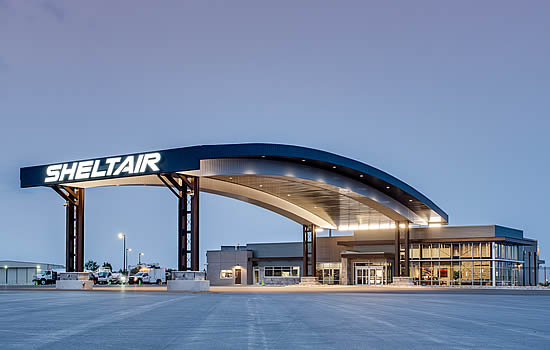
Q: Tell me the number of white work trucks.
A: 3